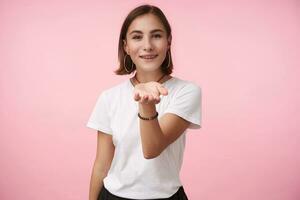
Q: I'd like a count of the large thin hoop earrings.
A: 2